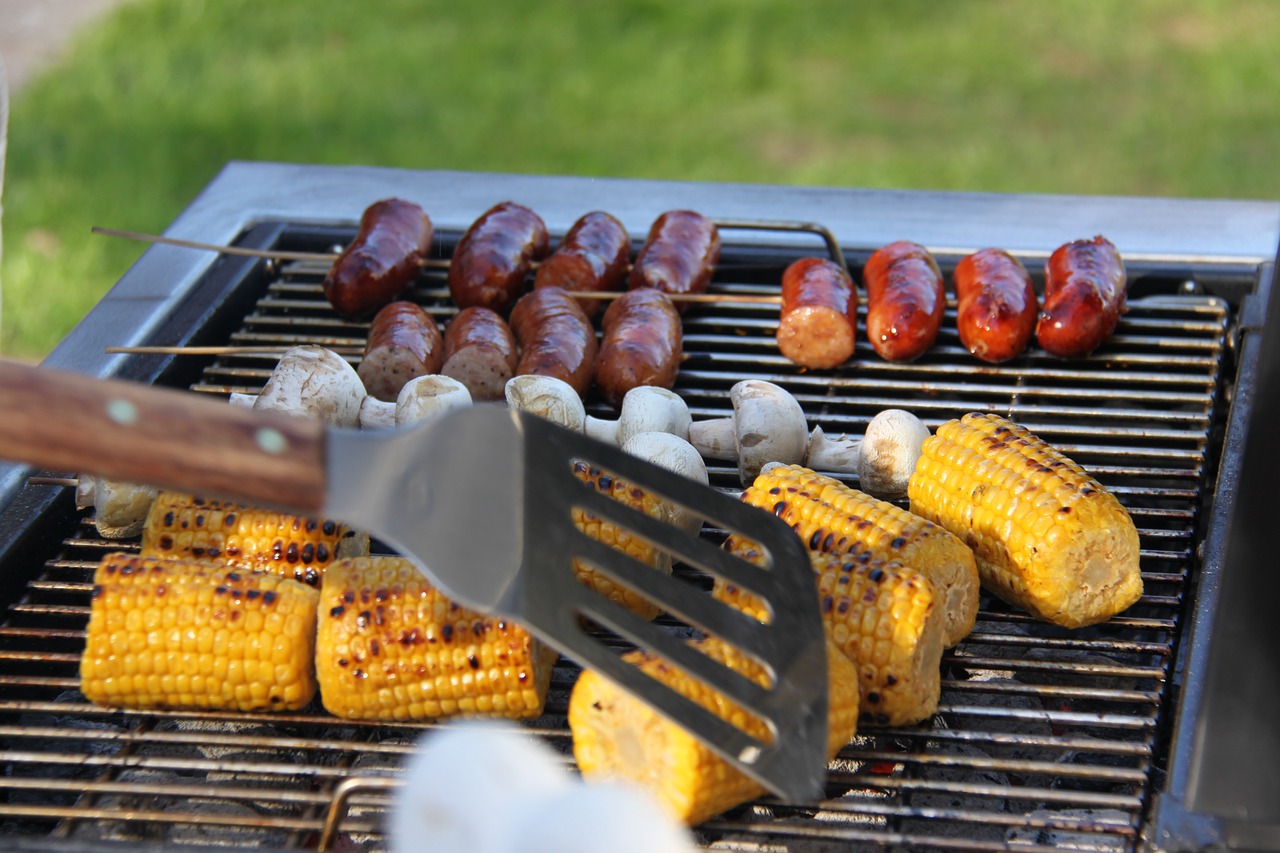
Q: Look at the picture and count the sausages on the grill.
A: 12